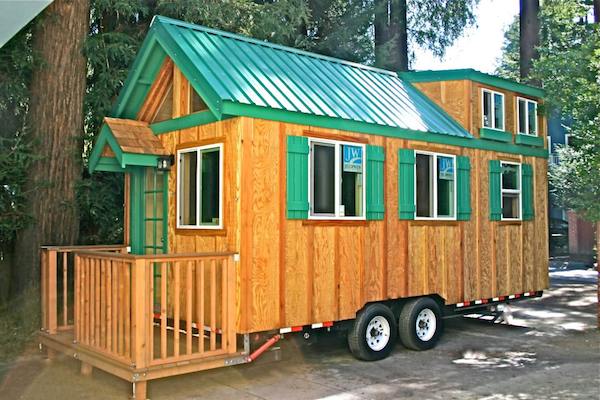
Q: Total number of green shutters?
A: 6